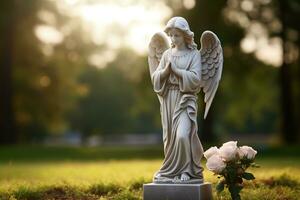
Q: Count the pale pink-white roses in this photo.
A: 4